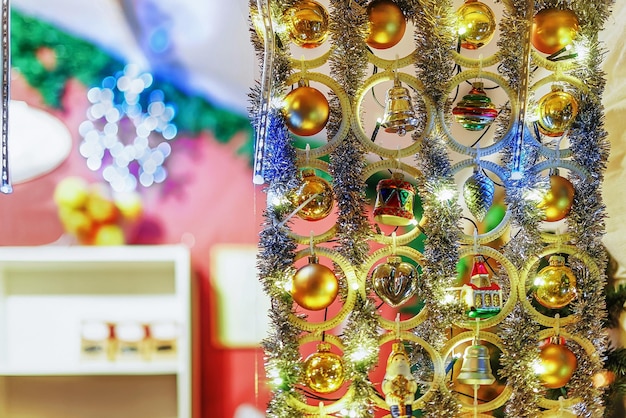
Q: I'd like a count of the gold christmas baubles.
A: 12